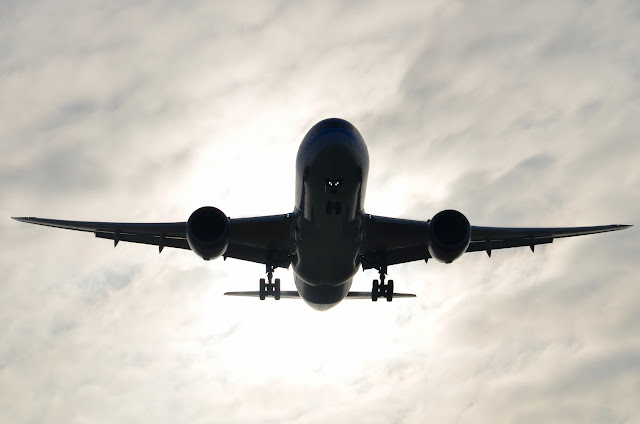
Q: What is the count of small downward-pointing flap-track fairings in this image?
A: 6